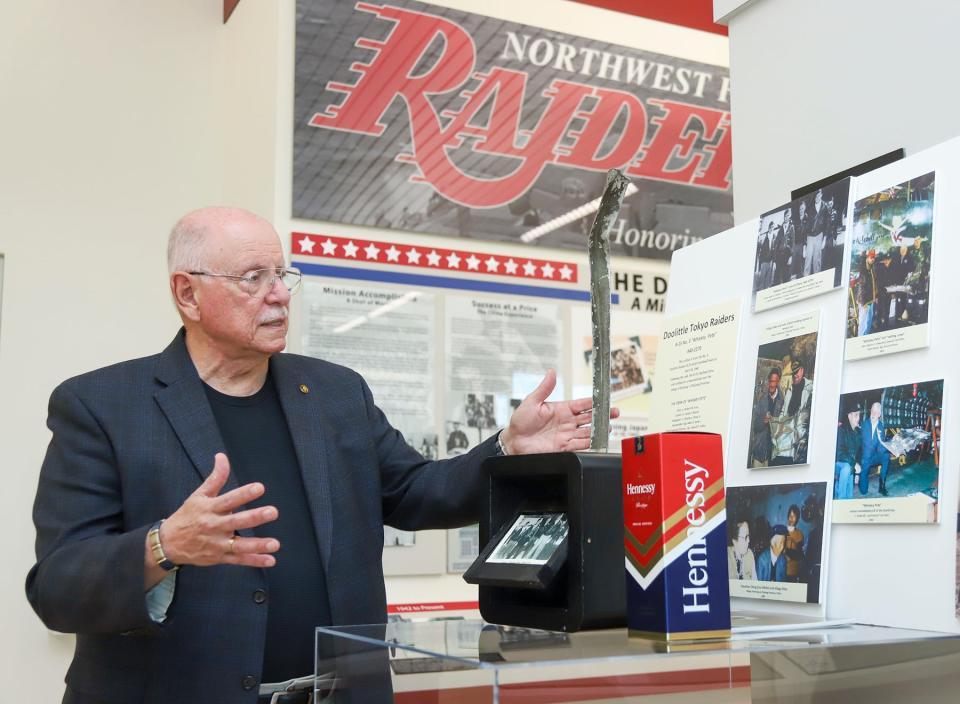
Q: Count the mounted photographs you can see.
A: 5